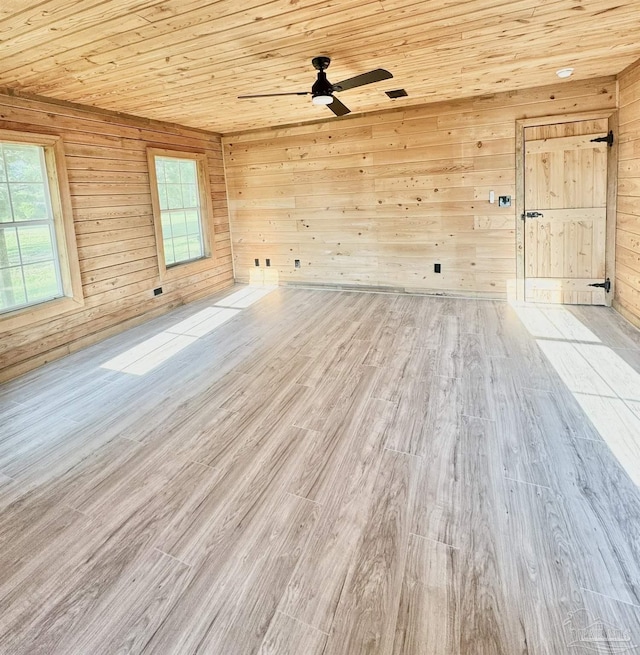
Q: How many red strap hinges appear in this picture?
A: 0